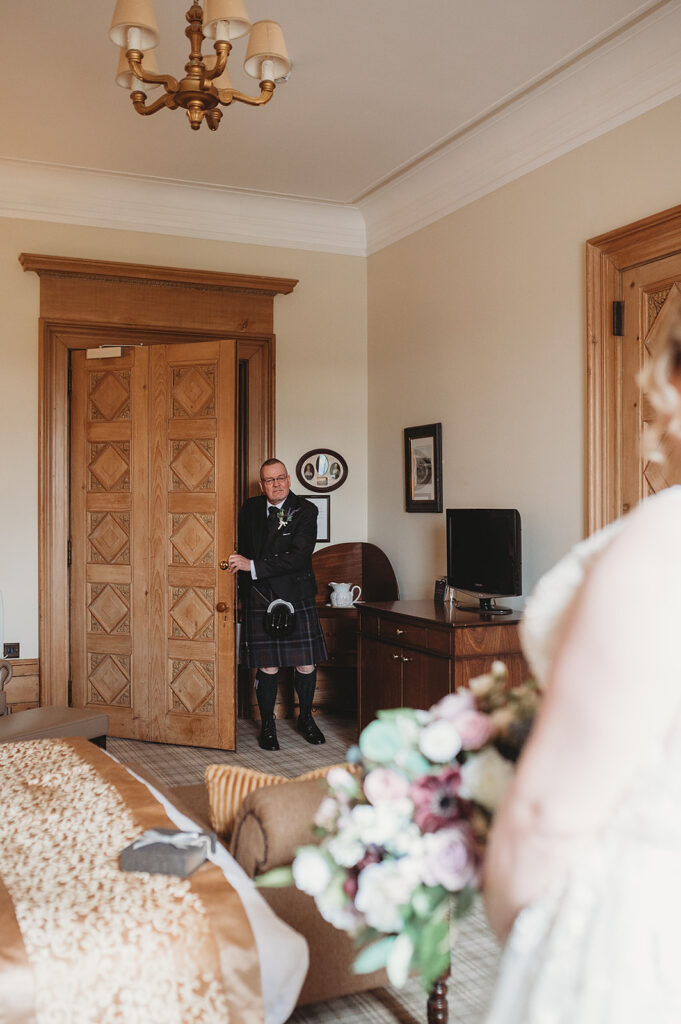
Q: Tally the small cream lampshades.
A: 5